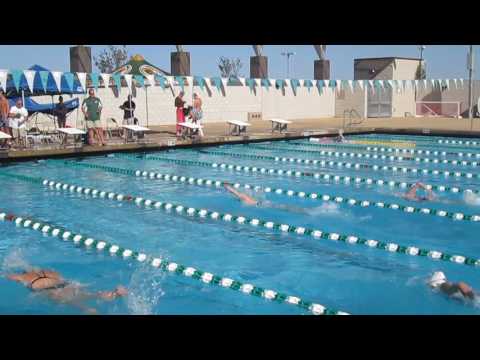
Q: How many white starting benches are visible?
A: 6